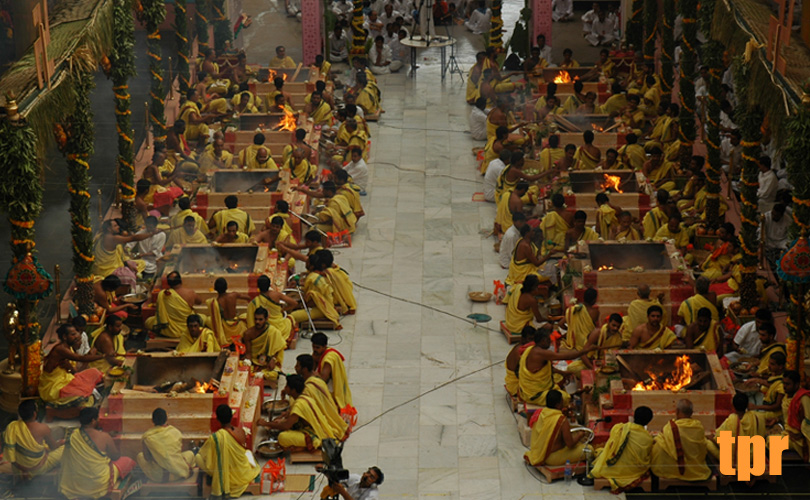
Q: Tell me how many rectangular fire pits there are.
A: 10